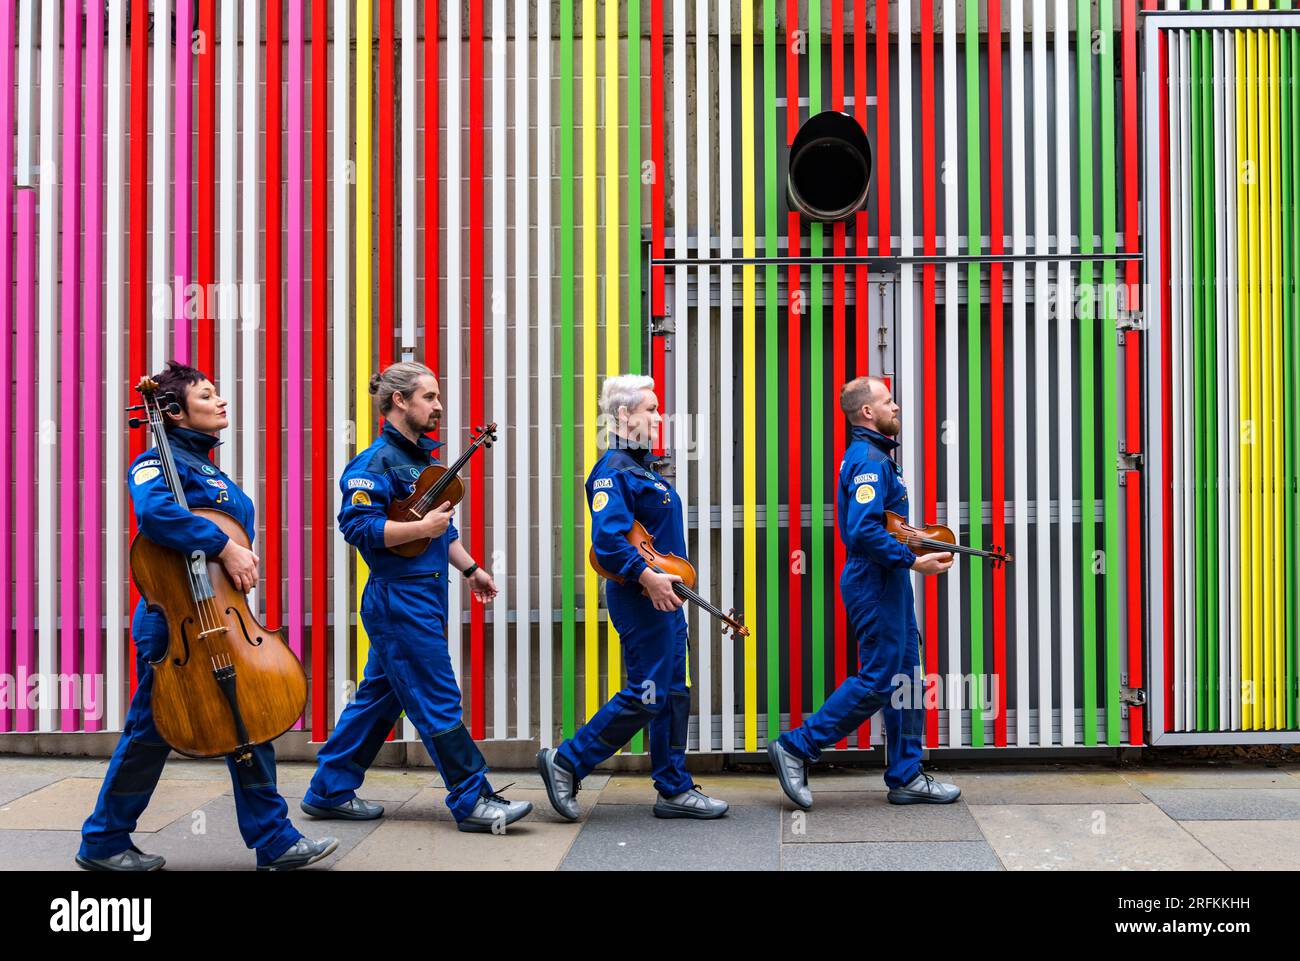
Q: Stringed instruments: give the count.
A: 4